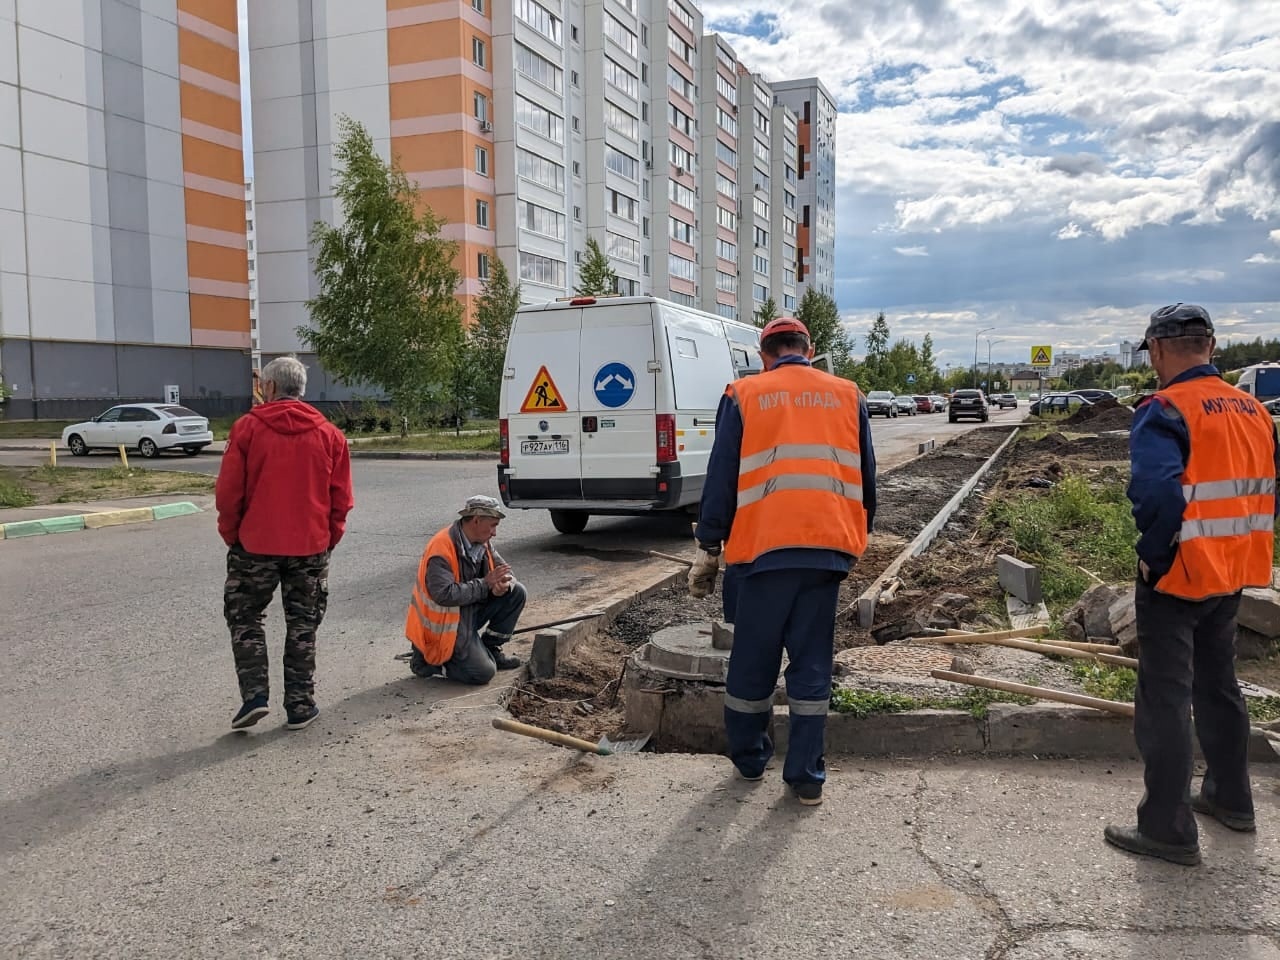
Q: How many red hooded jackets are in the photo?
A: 1